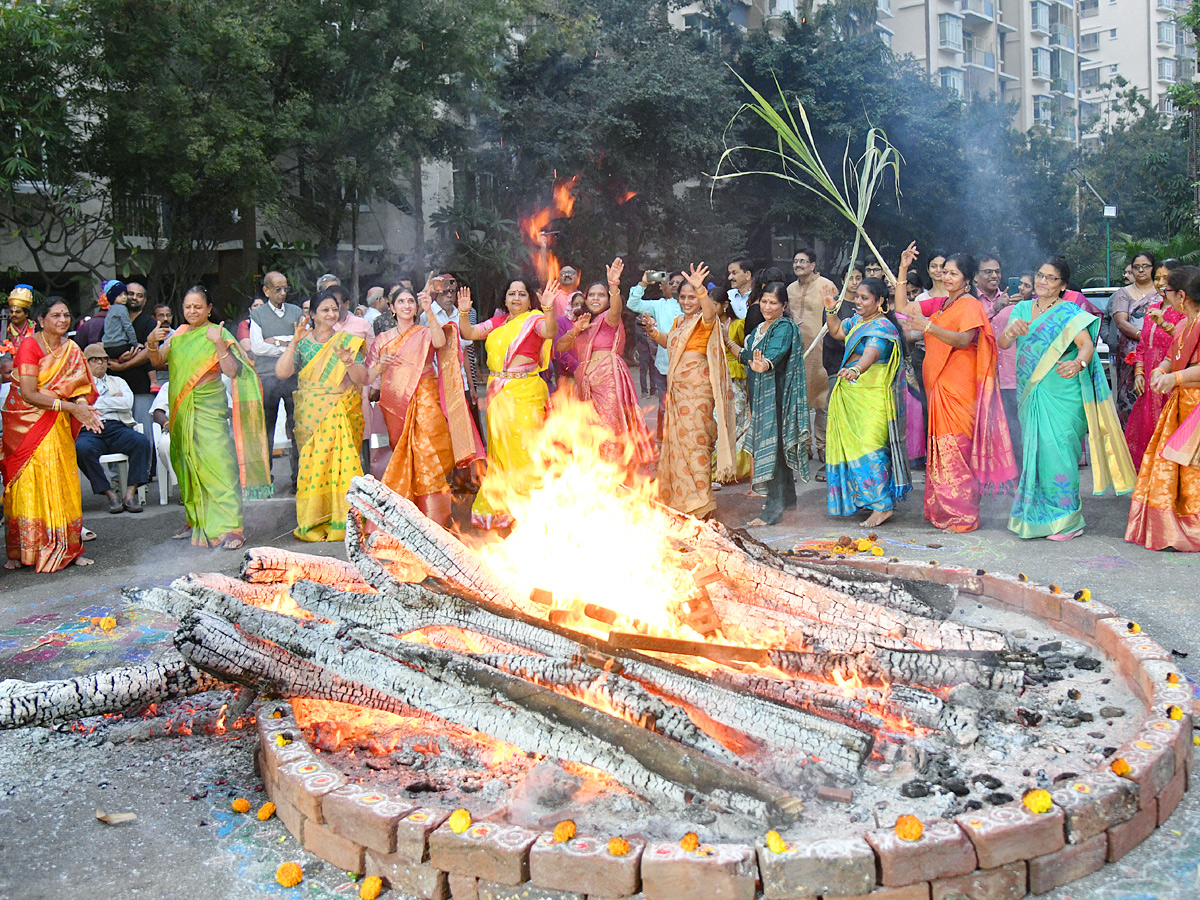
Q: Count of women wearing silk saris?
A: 11